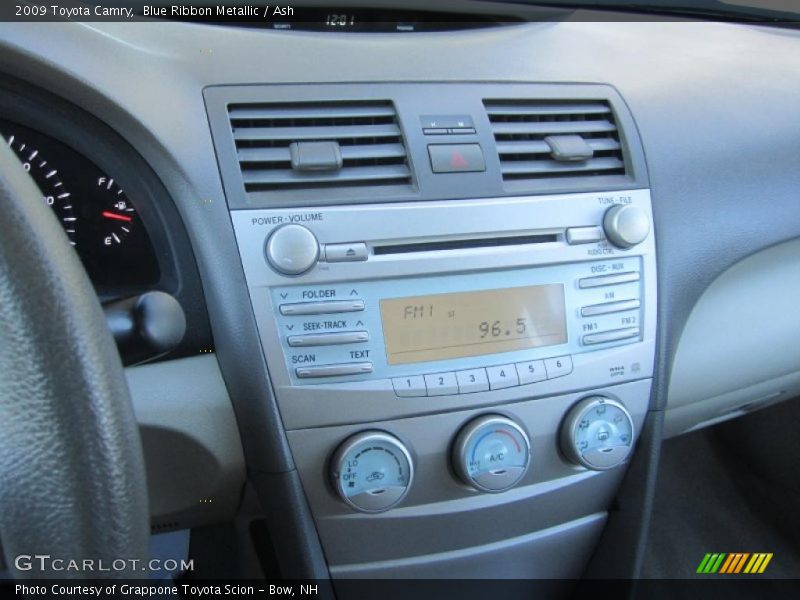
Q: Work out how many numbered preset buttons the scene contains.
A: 6